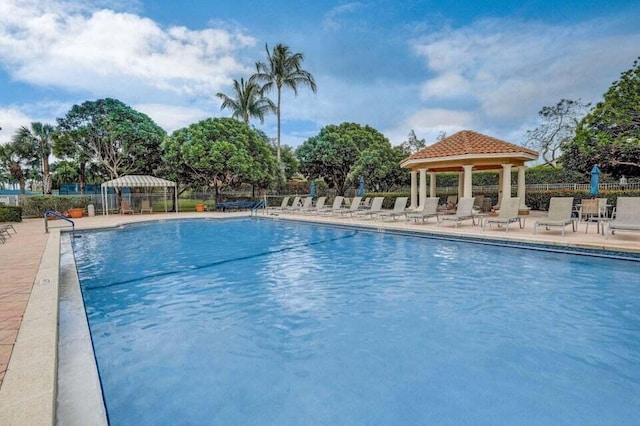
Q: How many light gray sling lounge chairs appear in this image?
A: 13